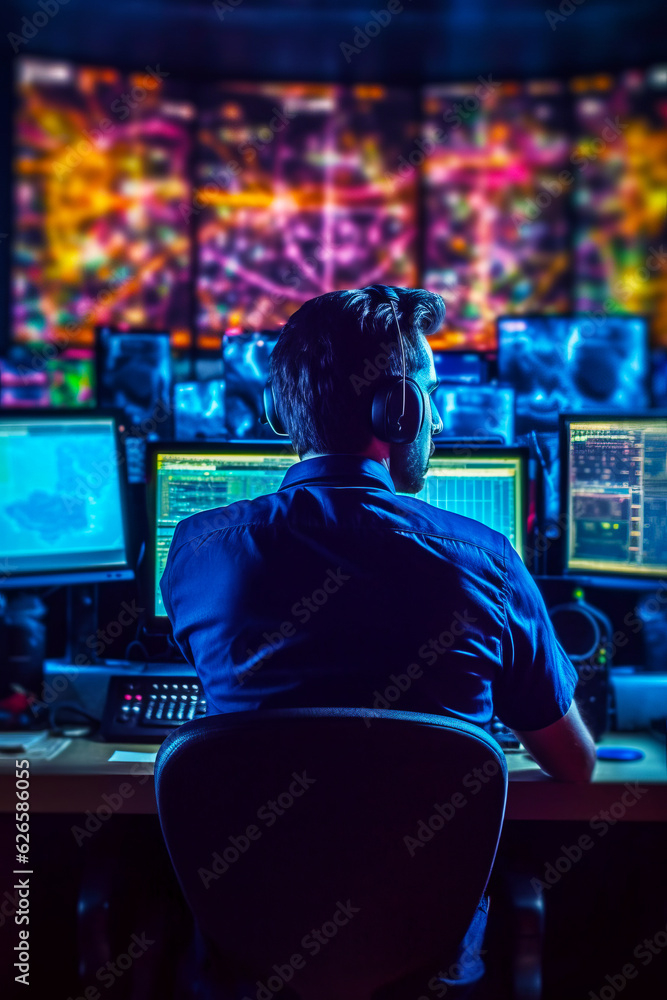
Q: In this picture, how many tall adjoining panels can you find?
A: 4